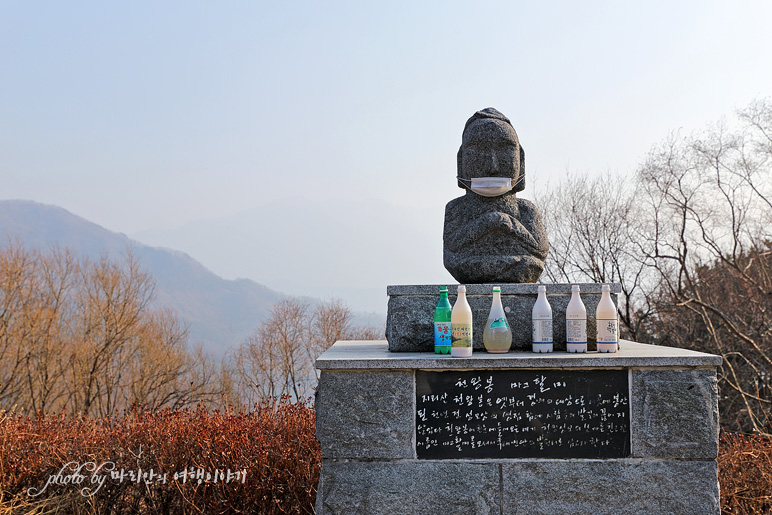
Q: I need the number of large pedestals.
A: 1